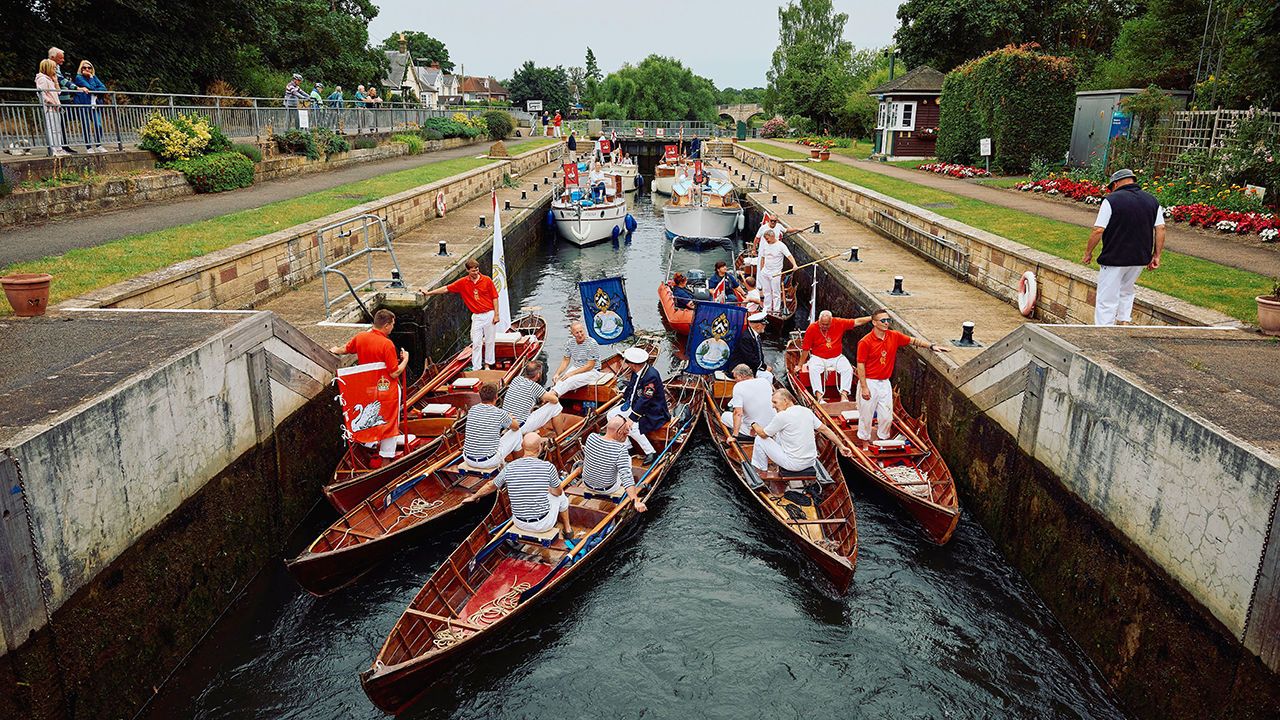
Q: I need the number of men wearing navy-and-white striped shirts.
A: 5